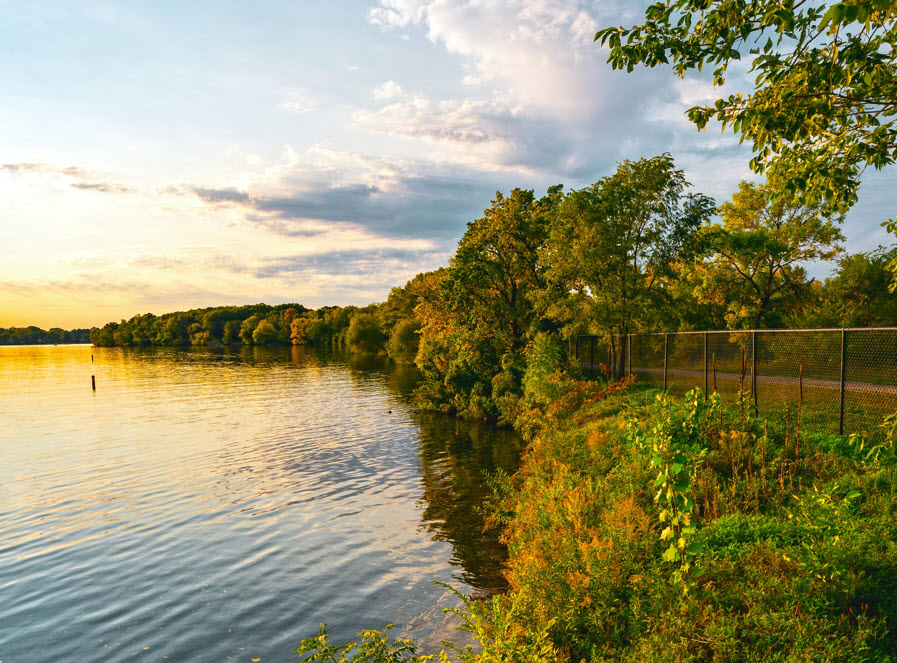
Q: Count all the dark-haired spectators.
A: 0